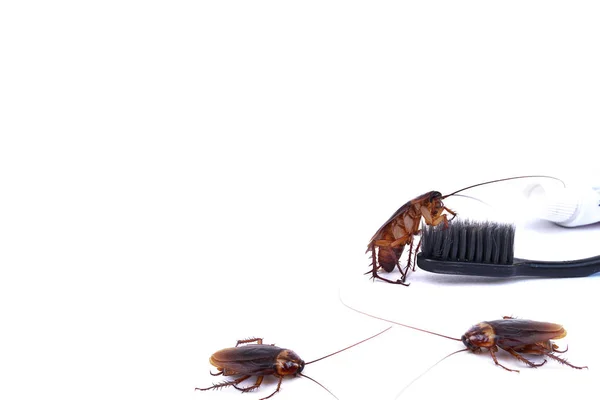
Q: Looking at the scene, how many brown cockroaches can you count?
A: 3